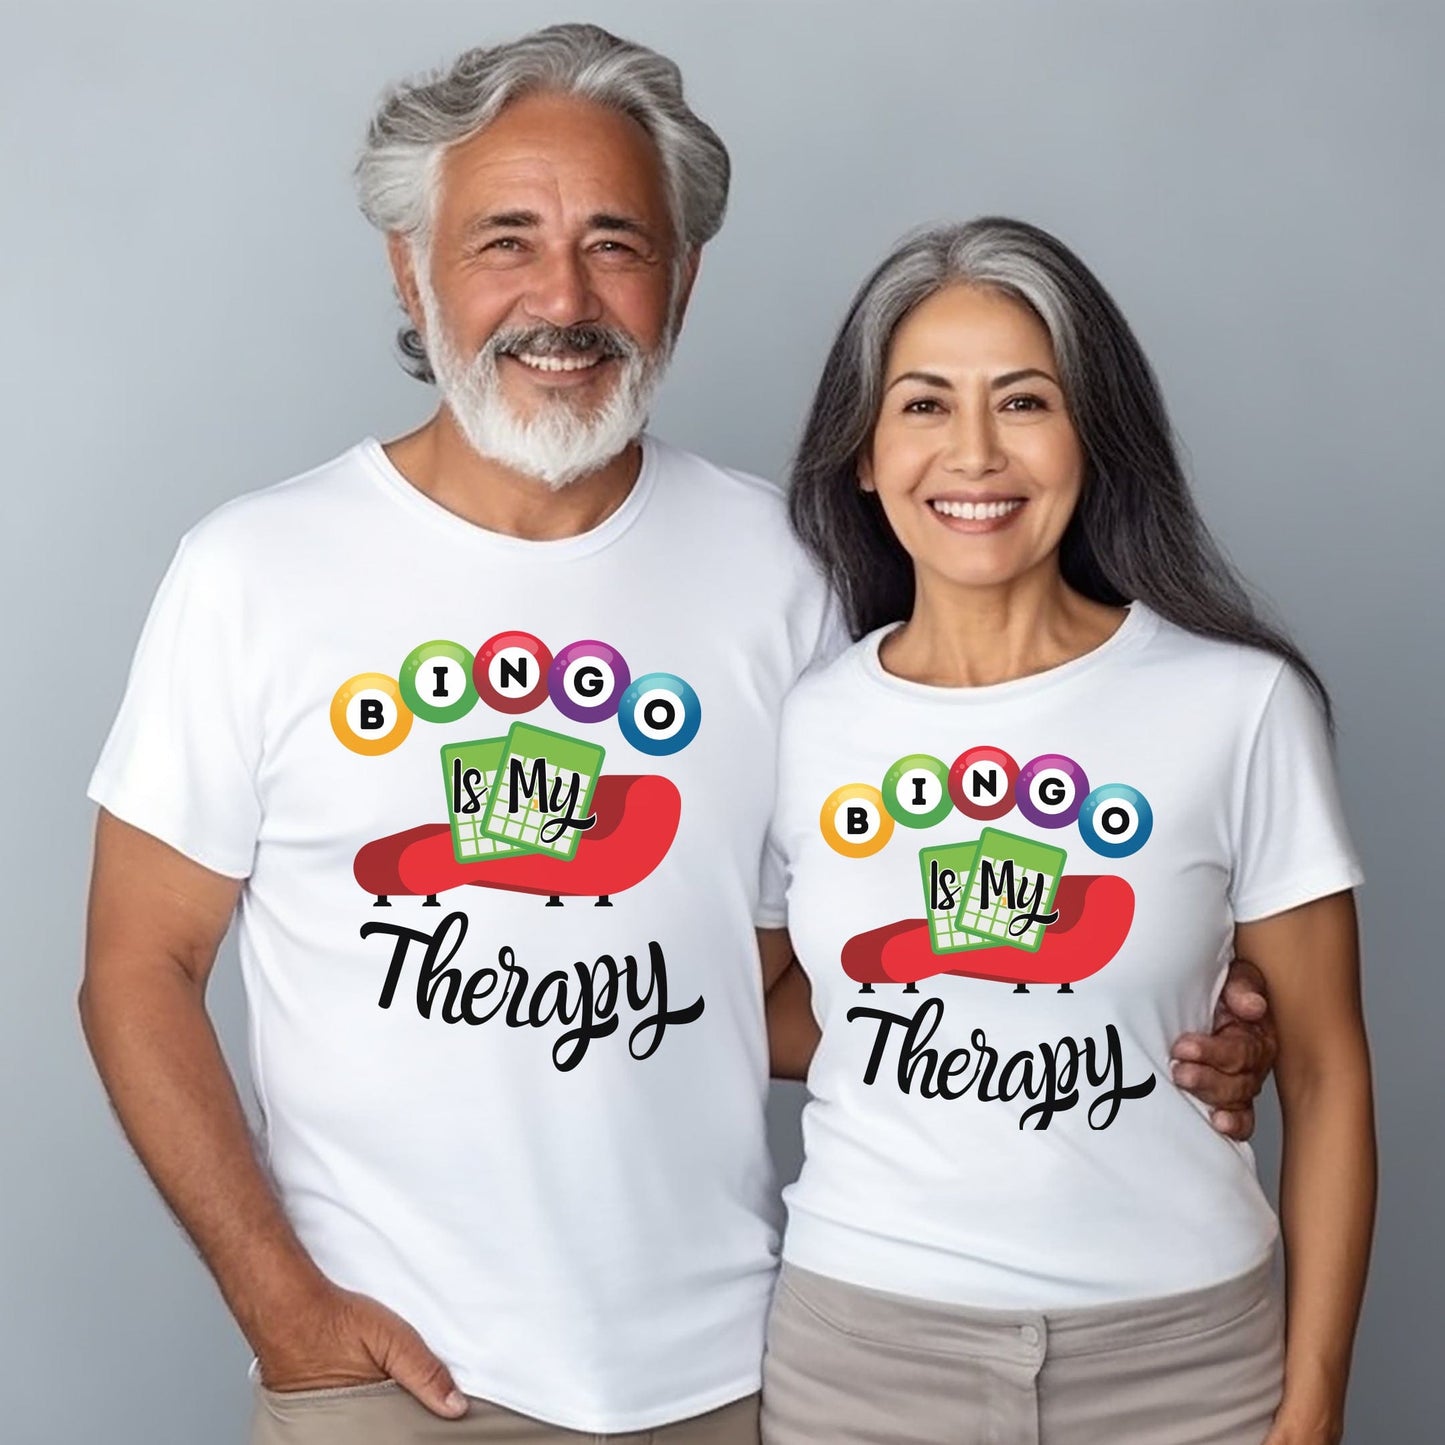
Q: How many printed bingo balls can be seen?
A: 10